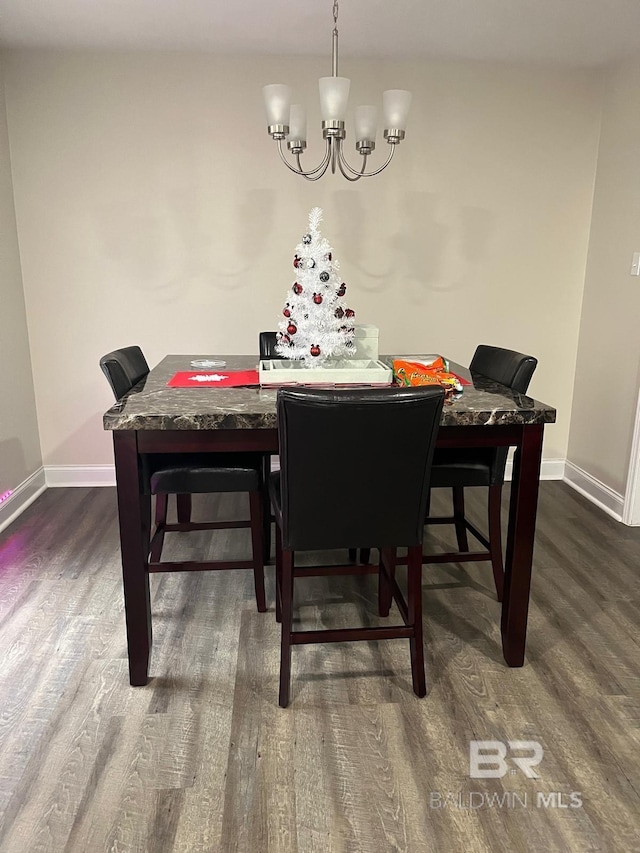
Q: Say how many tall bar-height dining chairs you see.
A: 4